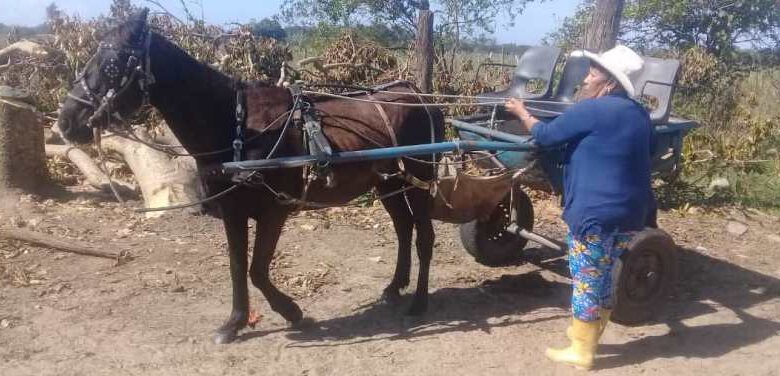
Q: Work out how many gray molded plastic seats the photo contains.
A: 3